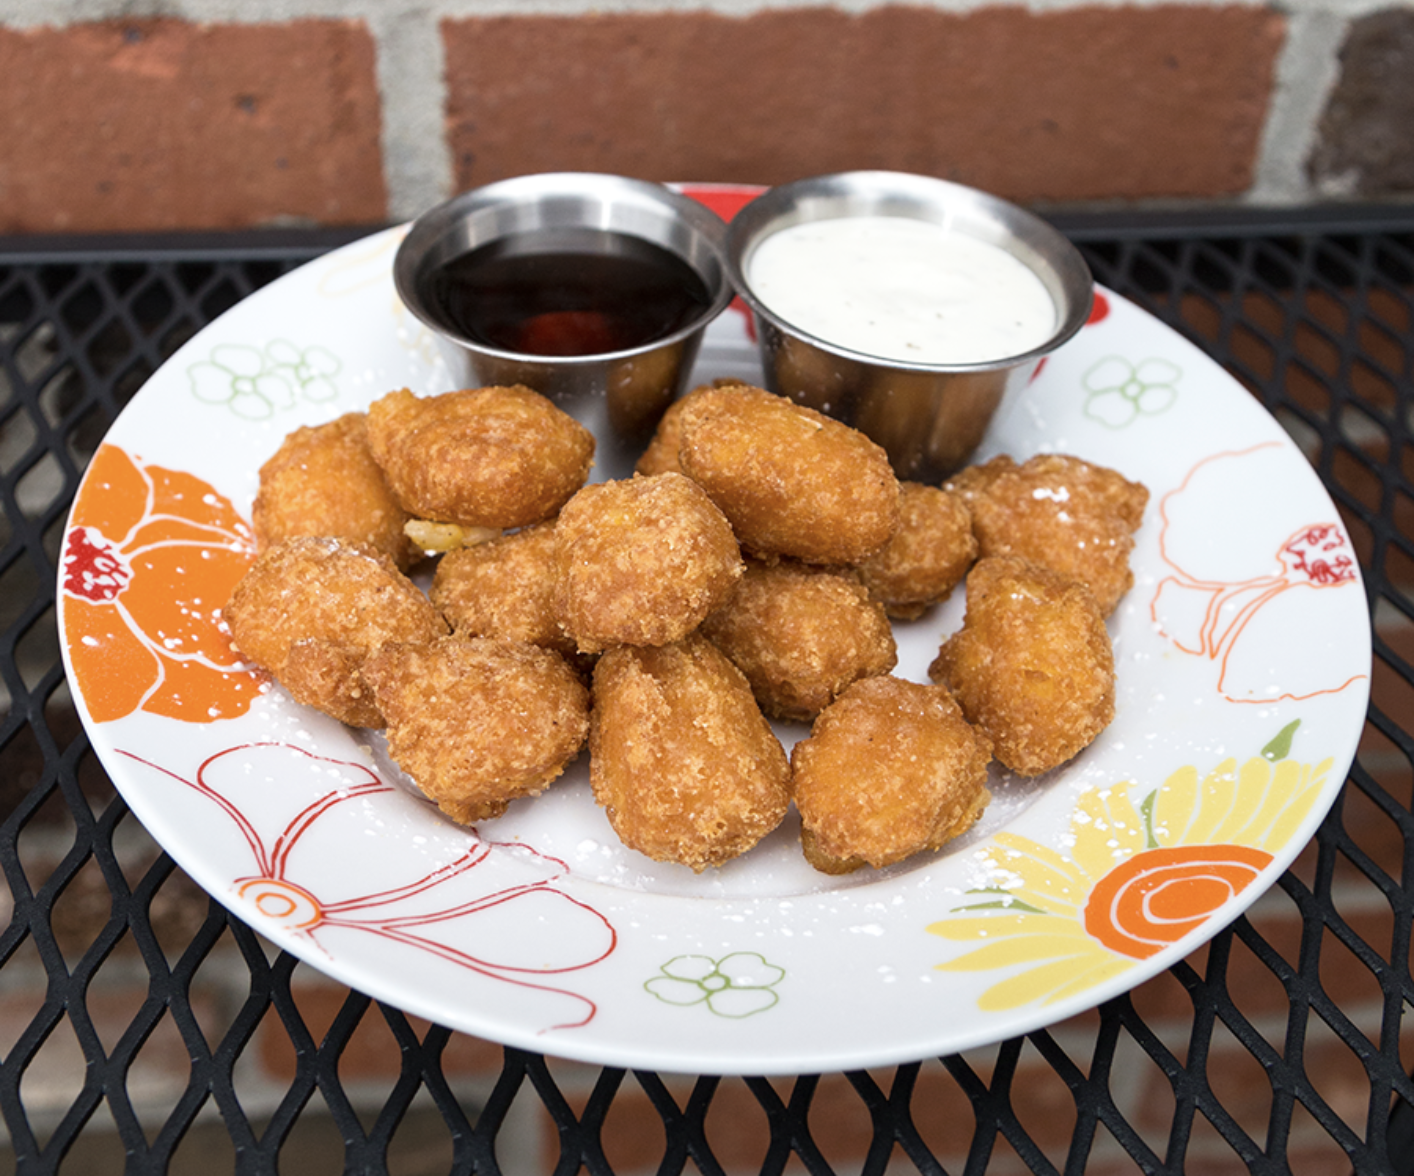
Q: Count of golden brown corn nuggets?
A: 14